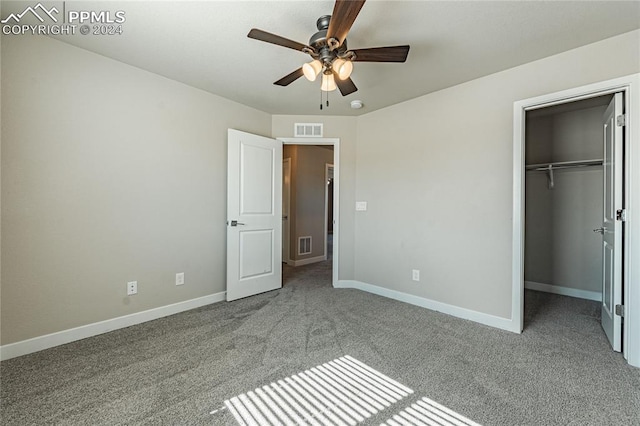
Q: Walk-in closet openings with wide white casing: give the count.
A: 1